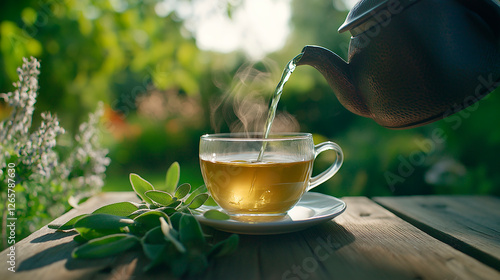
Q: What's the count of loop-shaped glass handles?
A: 1